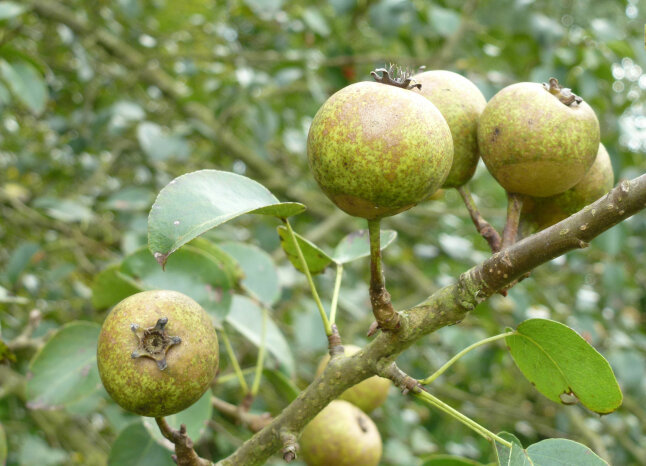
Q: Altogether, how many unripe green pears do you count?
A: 7